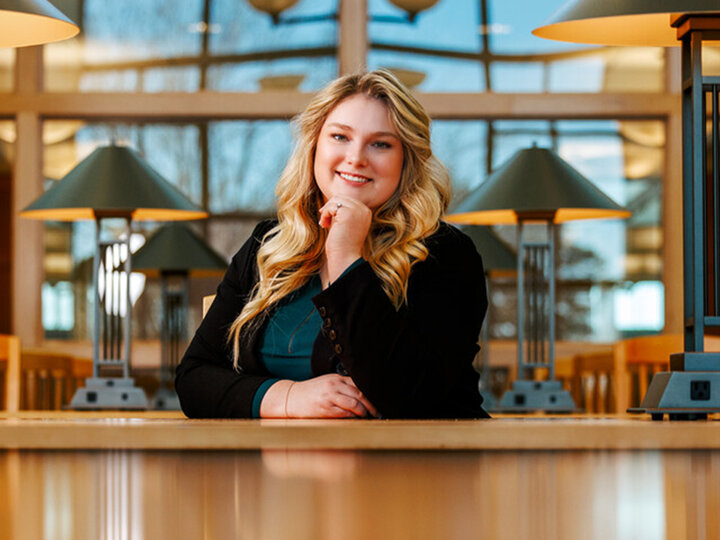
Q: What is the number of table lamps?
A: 6